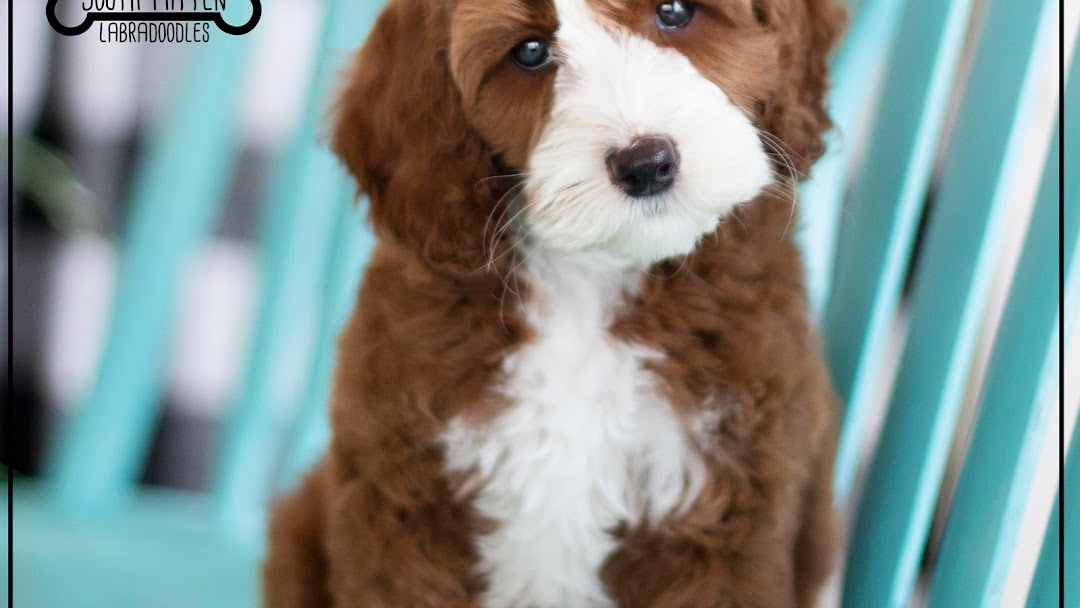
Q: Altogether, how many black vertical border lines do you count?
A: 2